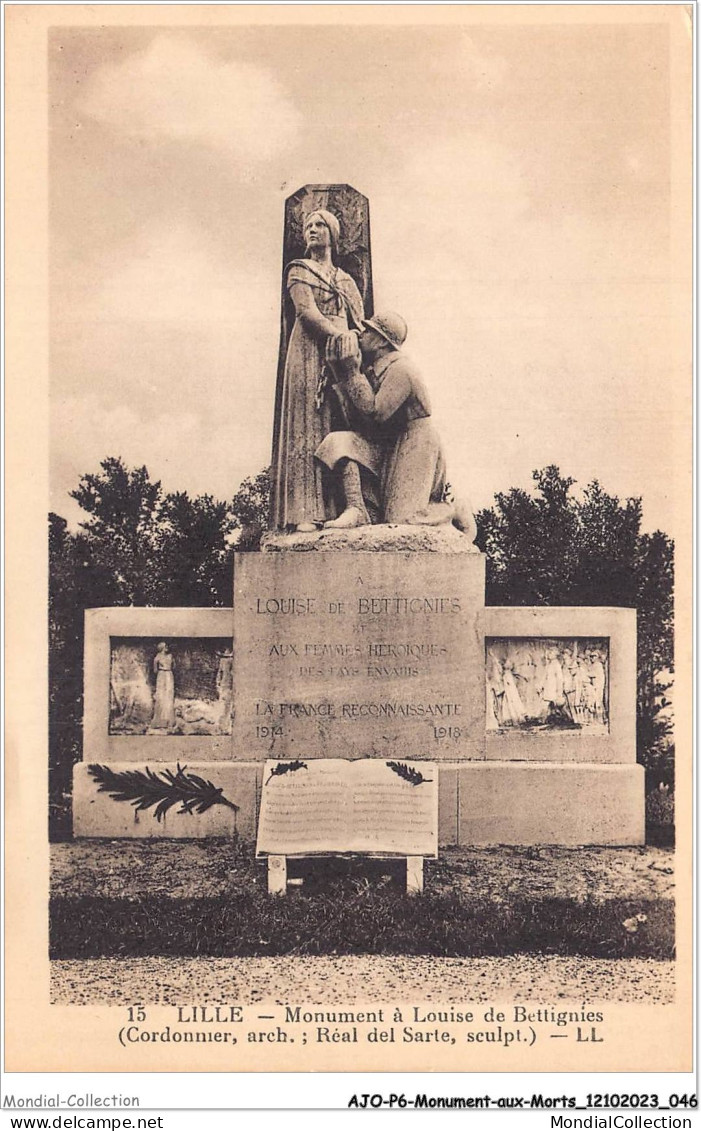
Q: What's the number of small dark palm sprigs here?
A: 2